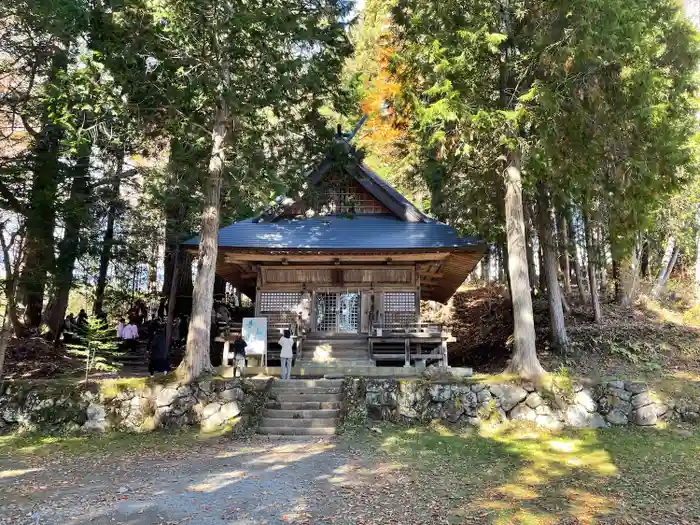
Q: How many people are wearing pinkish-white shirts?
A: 2